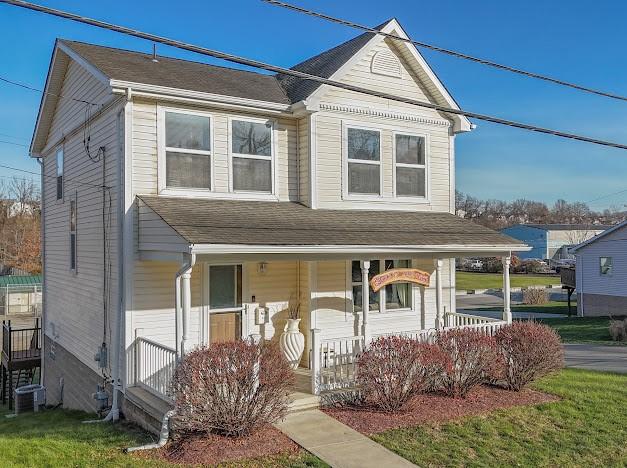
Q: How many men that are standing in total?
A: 0